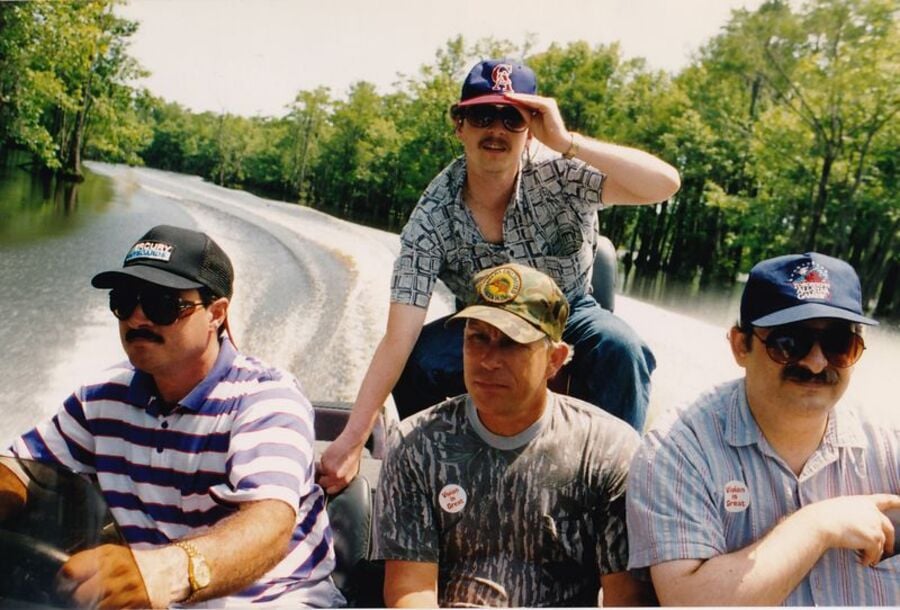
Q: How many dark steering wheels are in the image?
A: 1